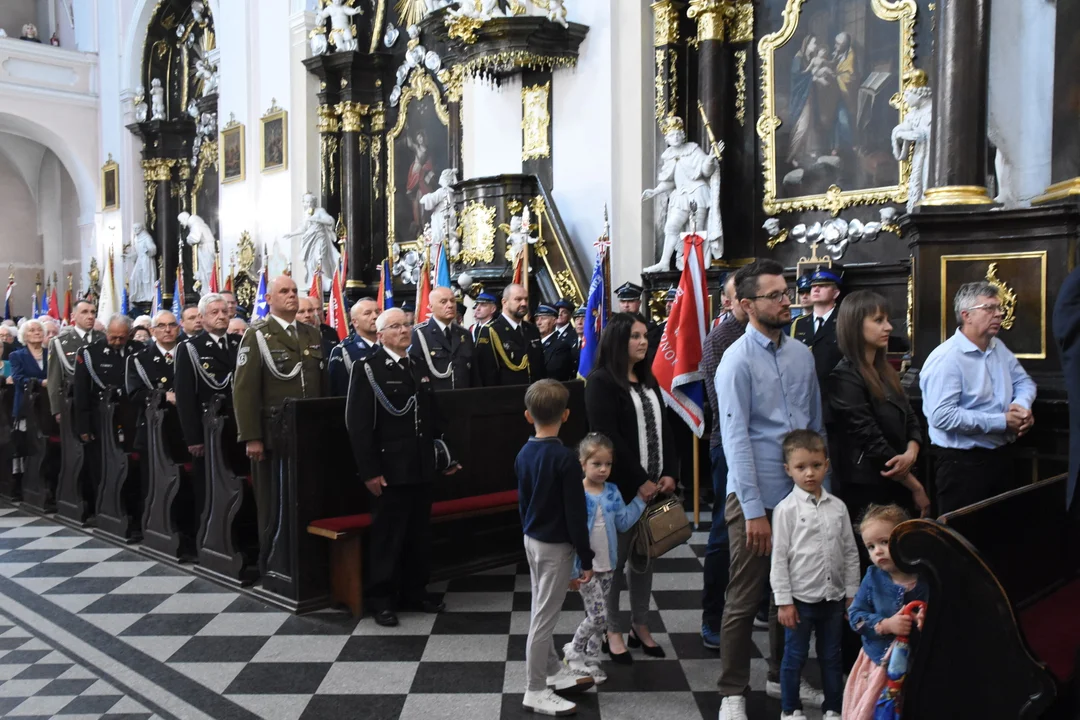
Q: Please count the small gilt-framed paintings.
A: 3